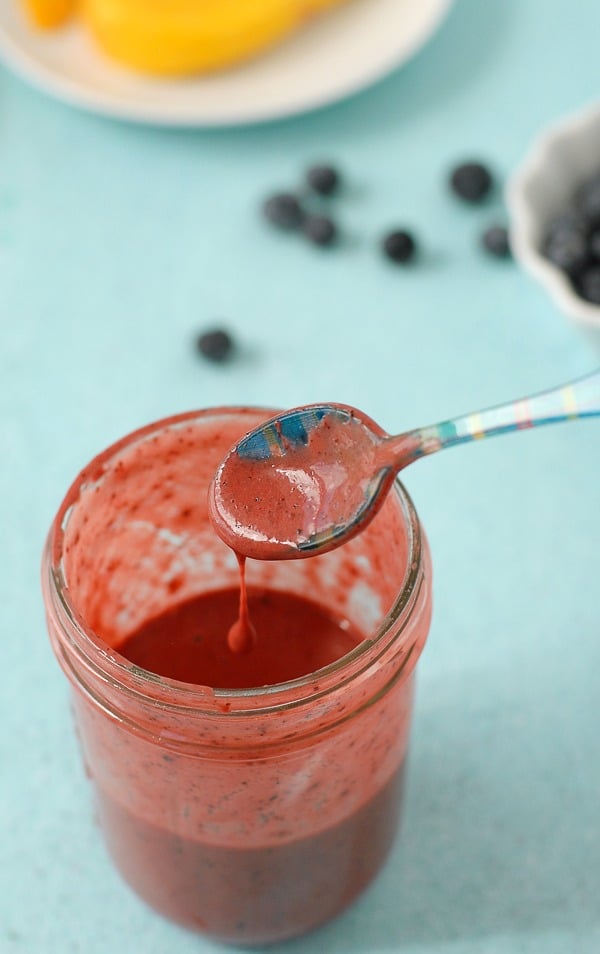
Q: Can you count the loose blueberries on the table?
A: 7